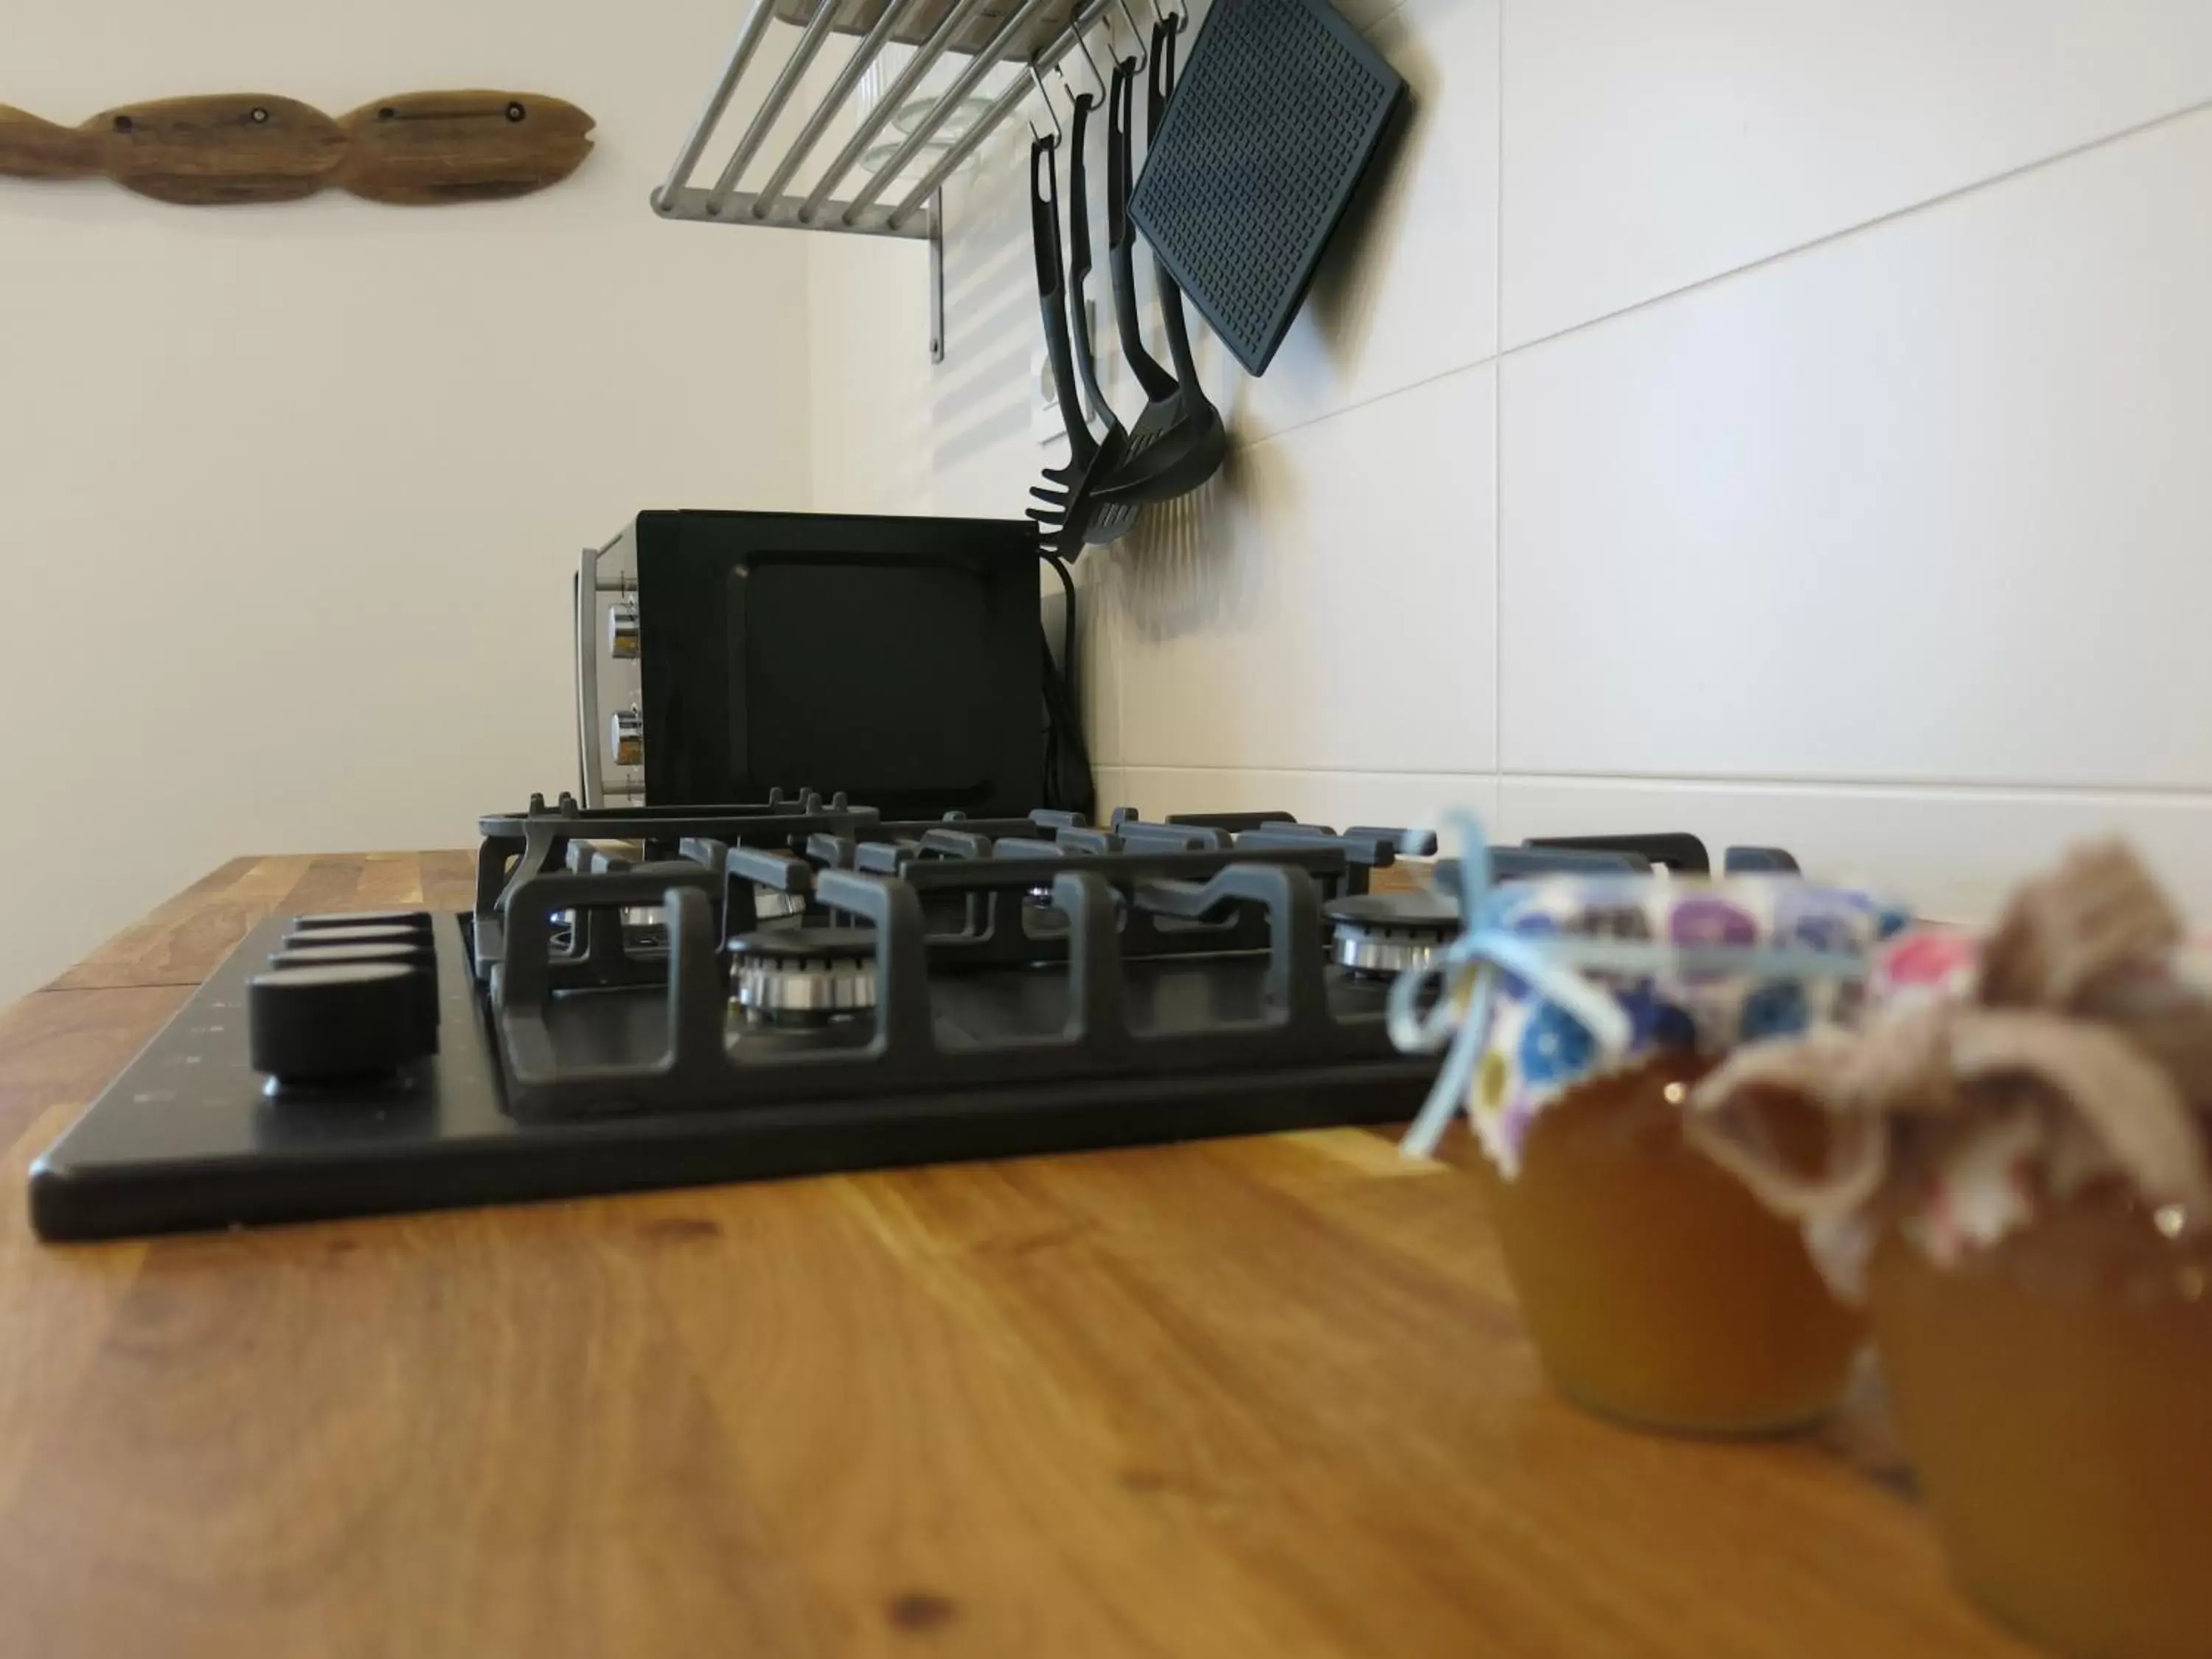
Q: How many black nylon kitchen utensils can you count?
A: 4